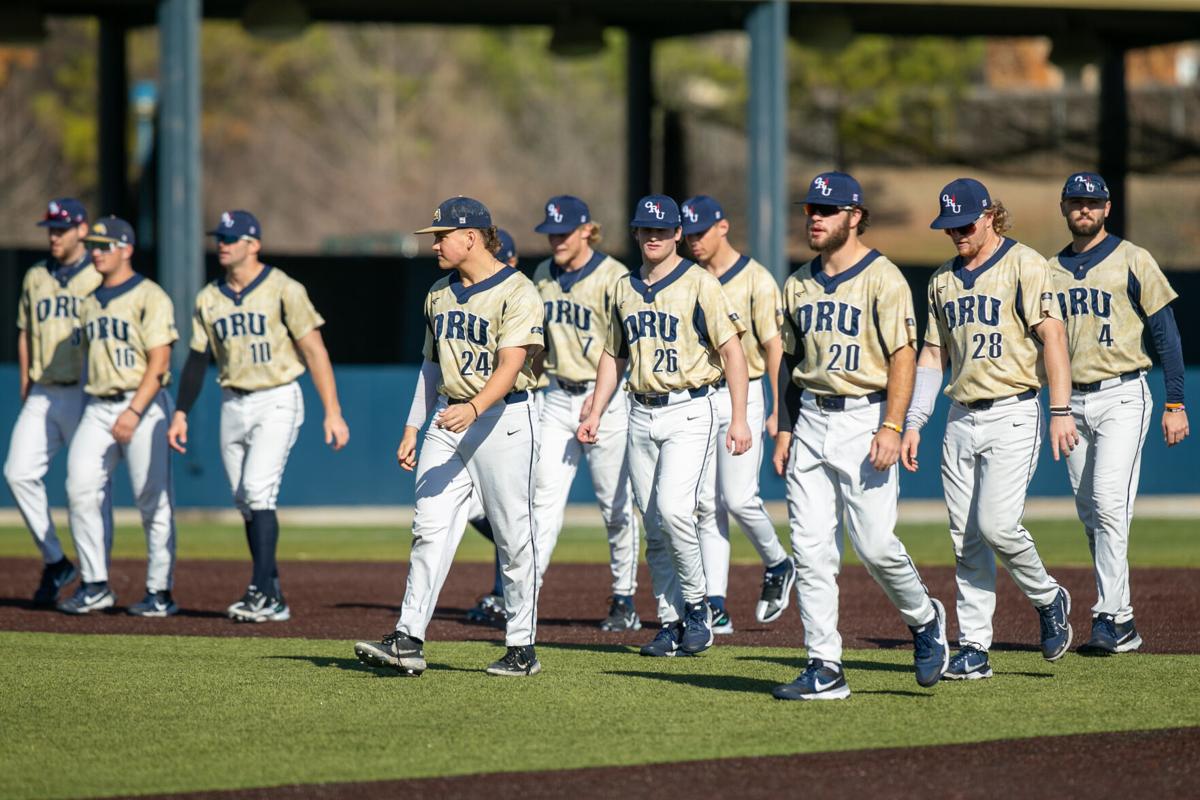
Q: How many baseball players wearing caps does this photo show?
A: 11